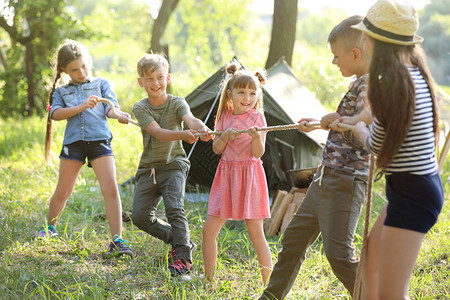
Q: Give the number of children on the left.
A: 3